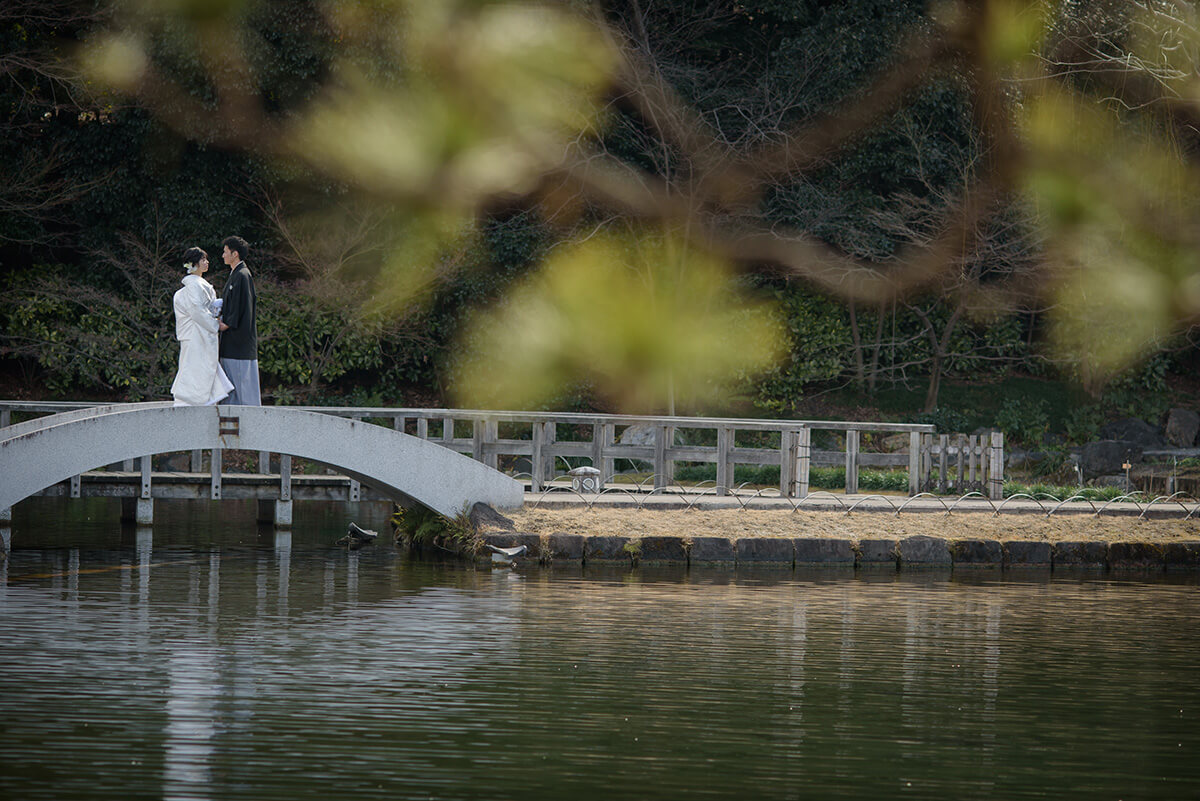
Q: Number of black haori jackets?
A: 1